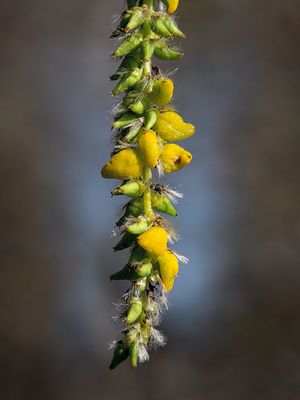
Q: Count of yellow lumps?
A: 8